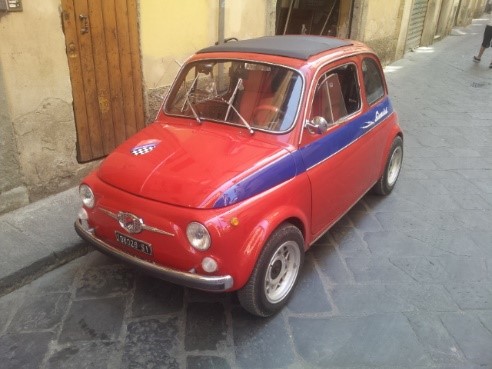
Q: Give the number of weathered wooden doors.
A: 1